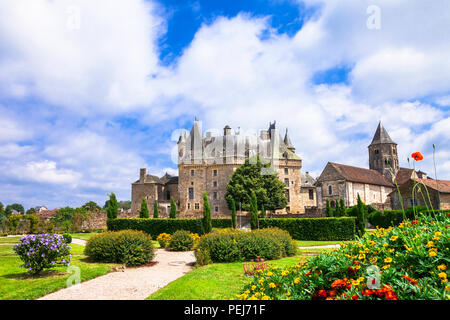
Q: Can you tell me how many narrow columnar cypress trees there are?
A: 12